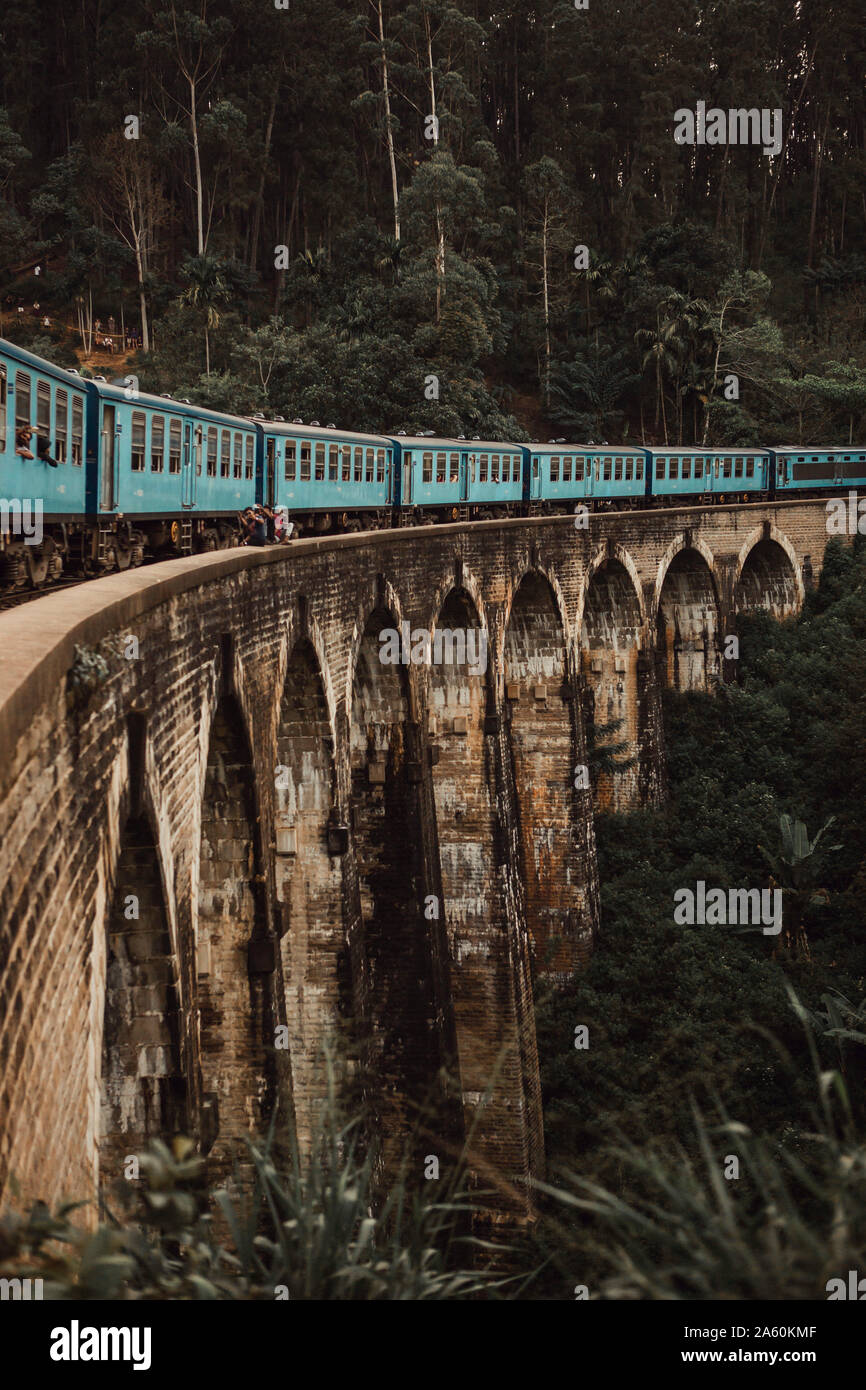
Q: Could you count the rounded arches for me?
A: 9